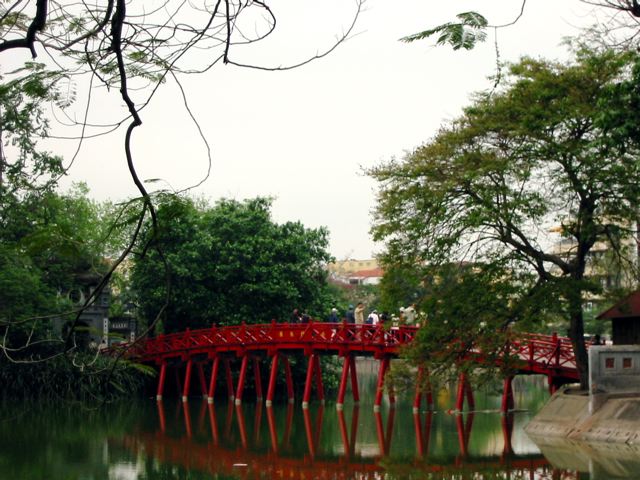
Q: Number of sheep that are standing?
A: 0